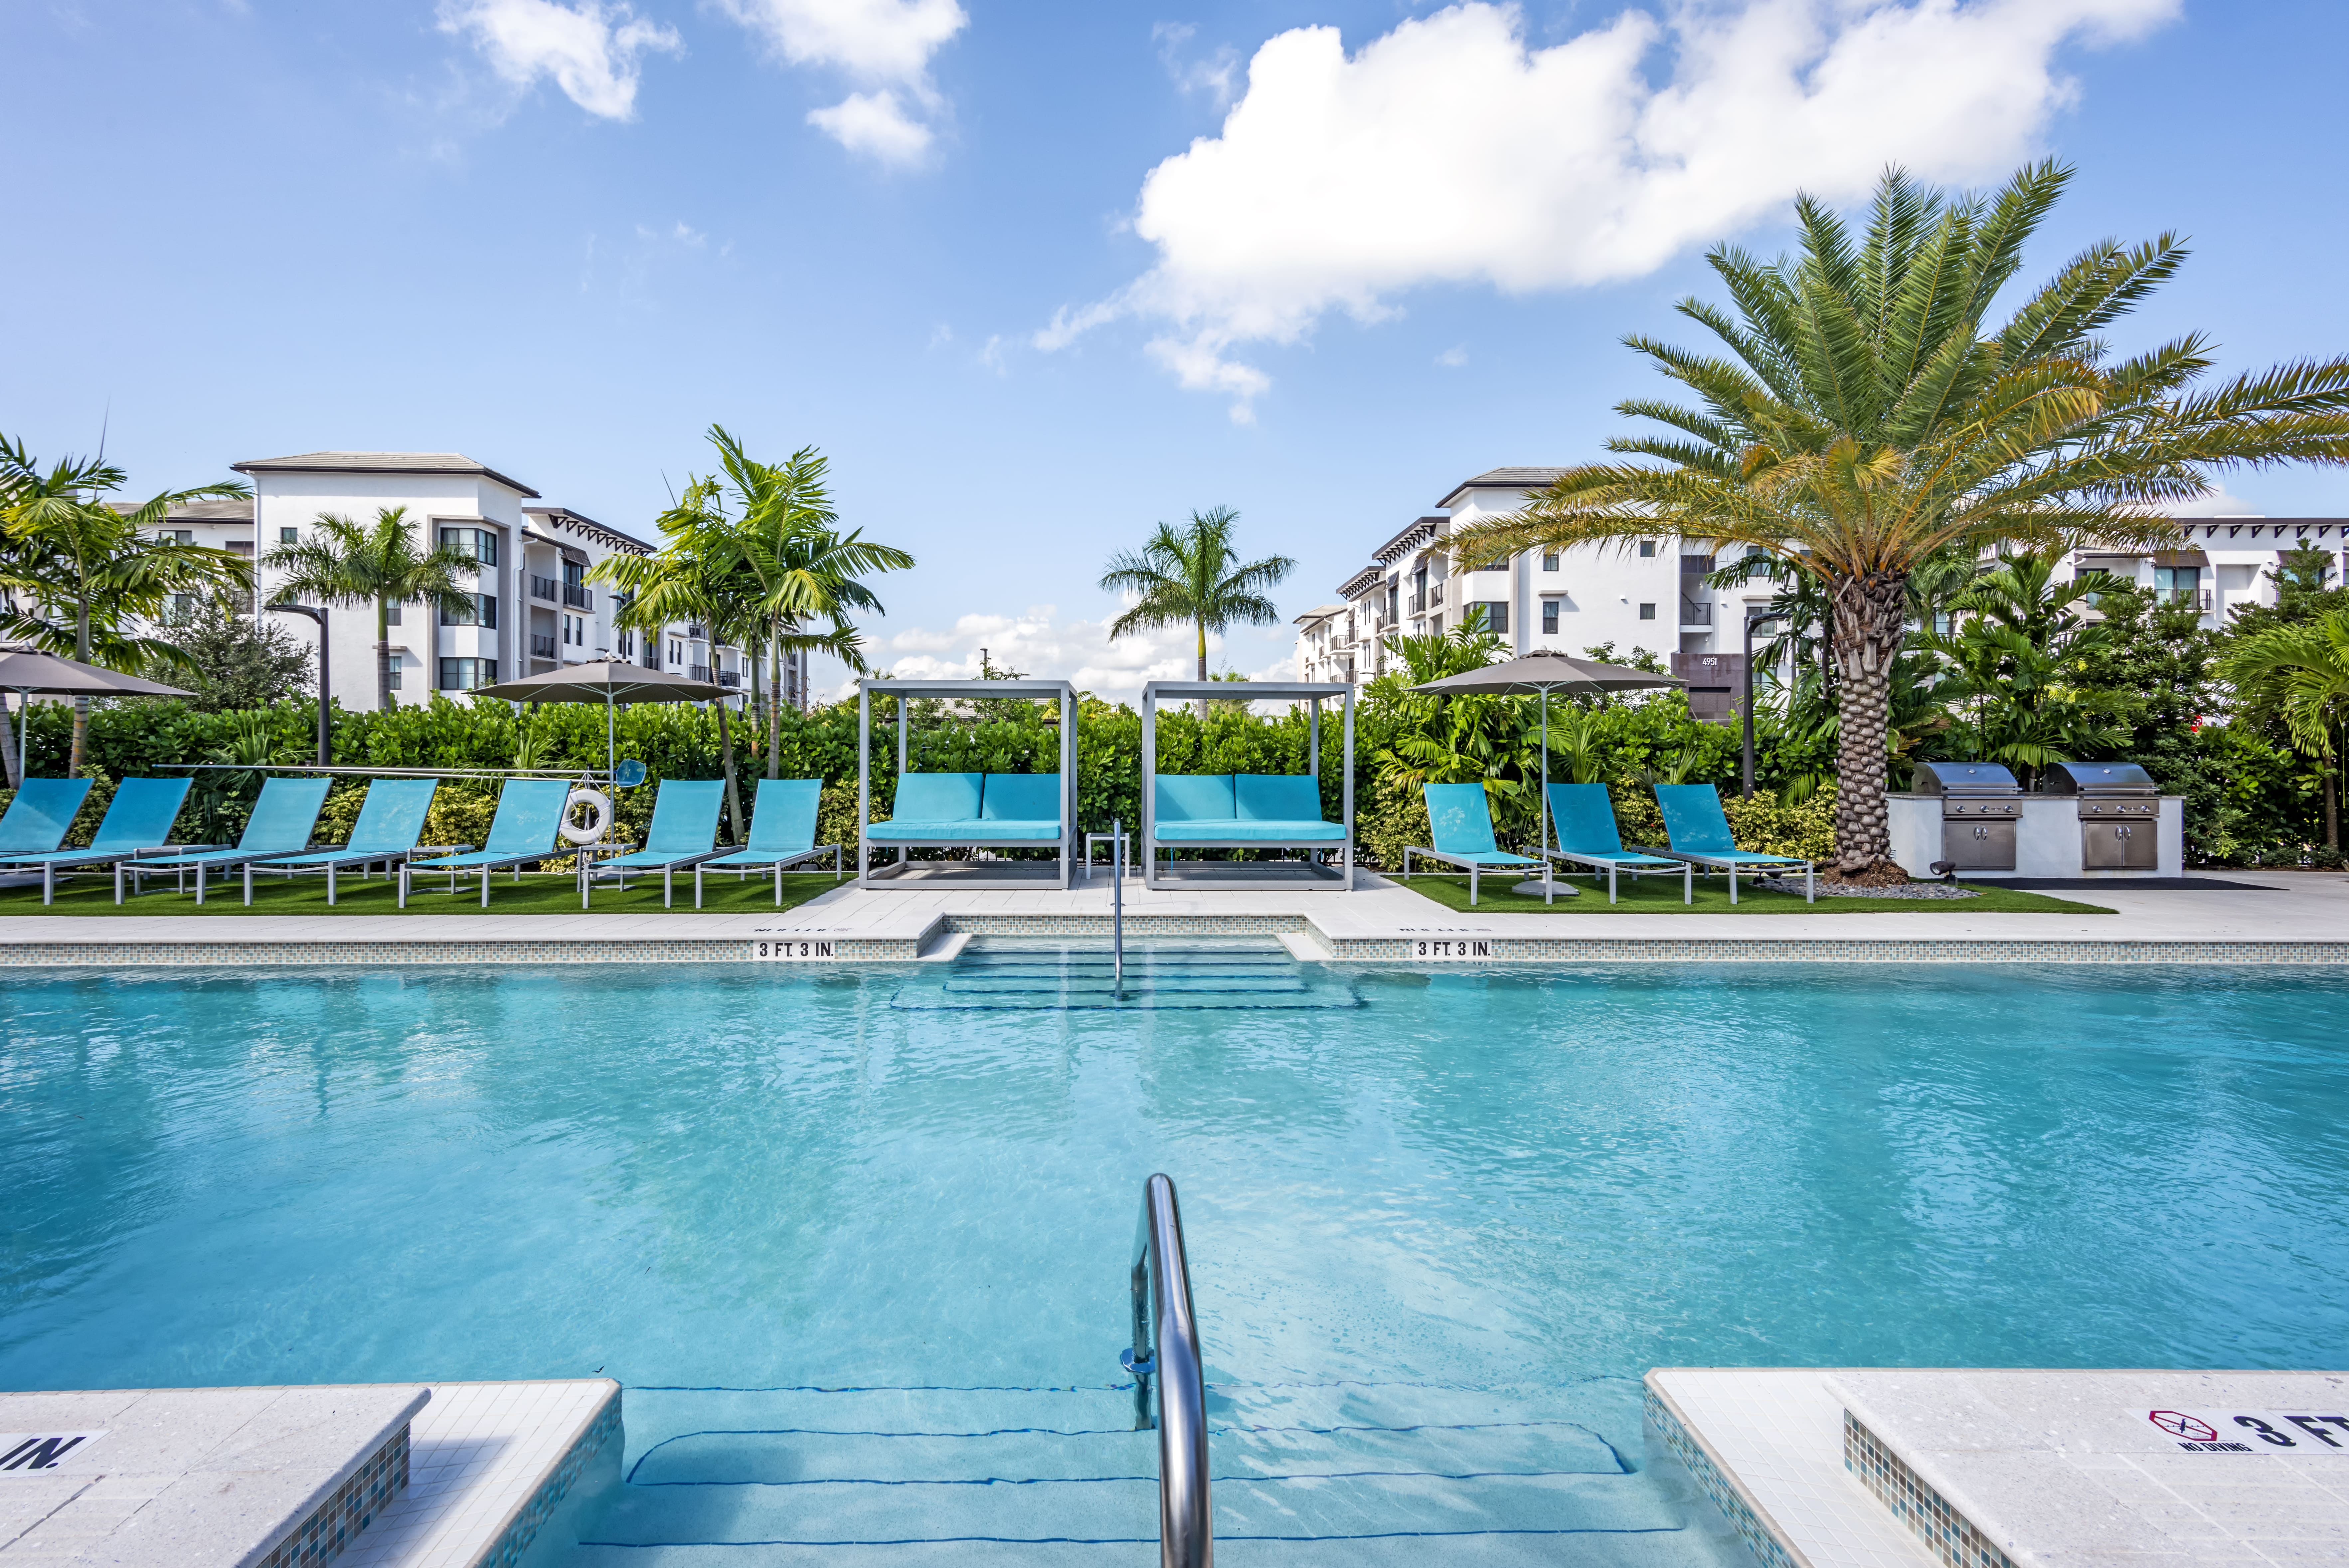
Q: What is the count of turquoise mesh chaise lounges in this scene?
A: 10